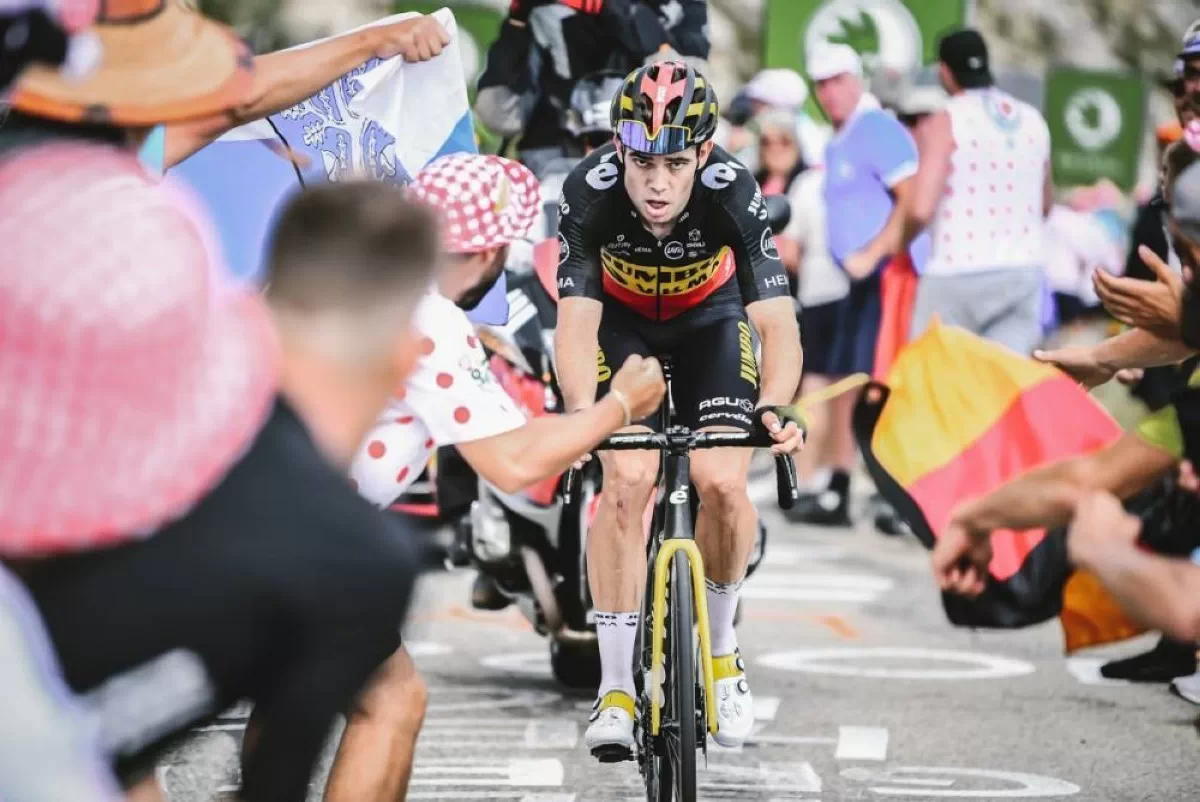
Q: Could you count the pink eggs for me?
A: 0